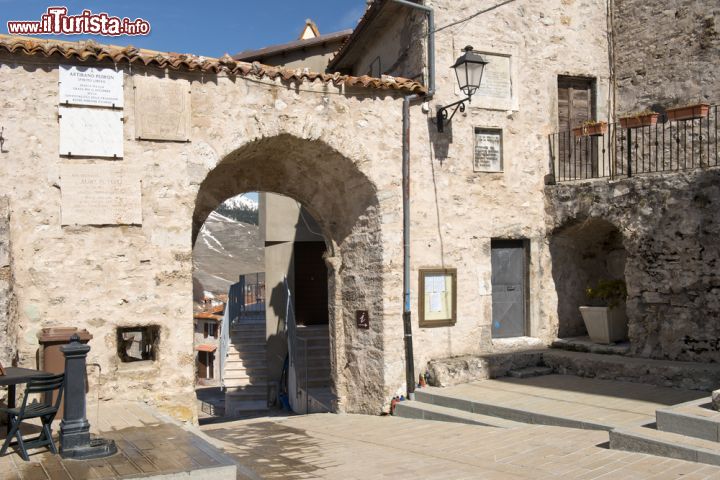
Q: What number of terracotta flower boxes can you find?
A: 3